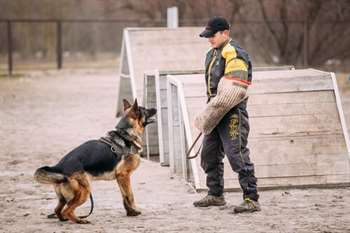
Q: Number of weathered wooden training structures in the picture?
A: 3